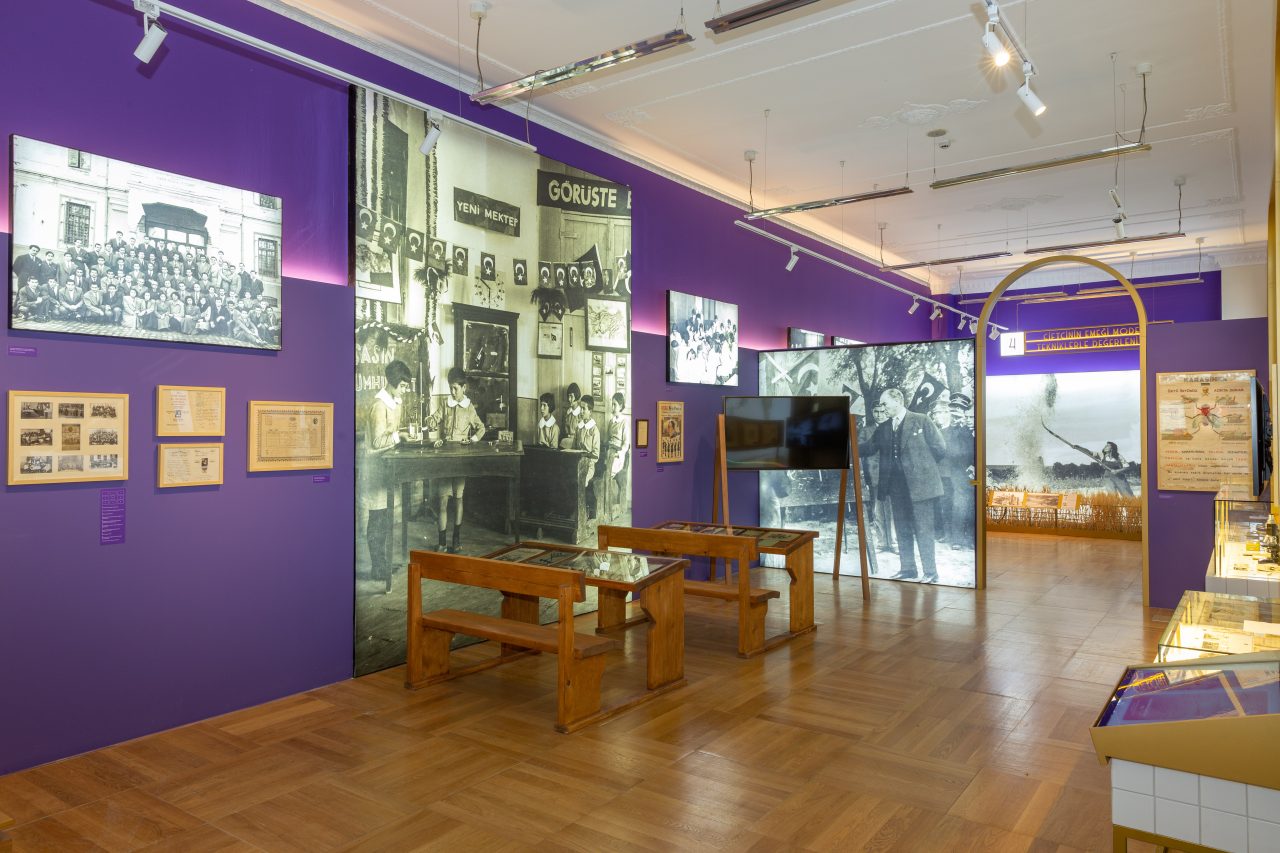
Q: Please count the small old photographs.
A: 9